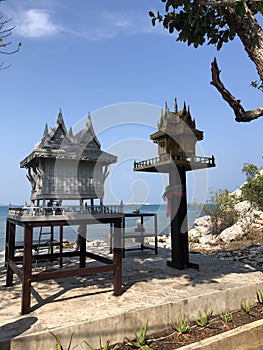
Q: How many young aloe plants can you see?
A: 8